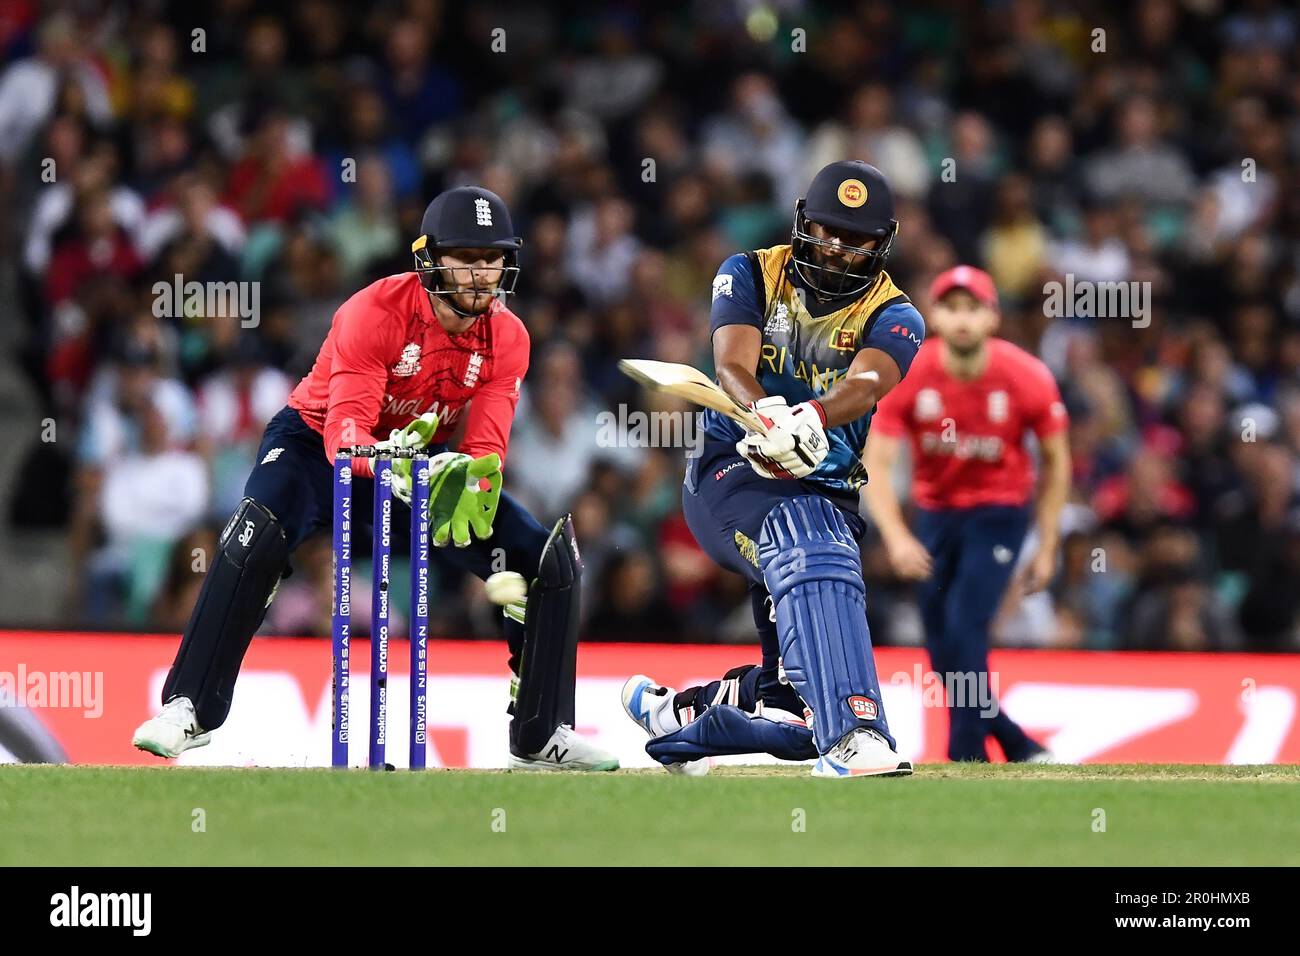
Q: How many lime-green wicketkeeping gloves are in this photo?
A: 2